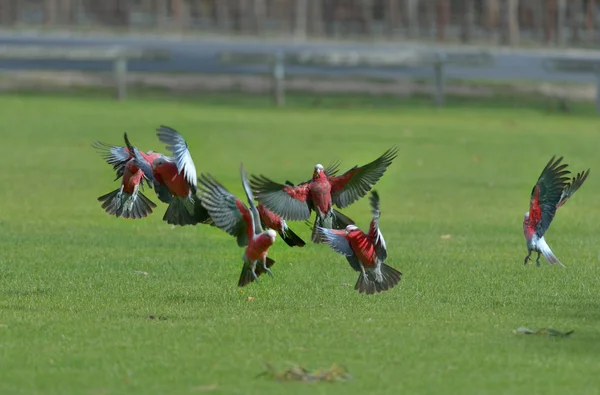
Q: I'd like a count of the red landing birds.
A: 7